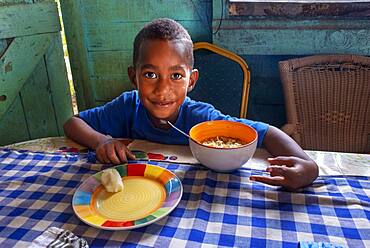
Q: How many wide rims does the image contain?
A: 1